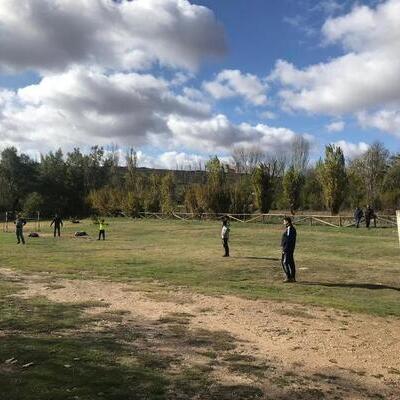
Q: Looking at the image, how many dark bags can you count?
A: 2